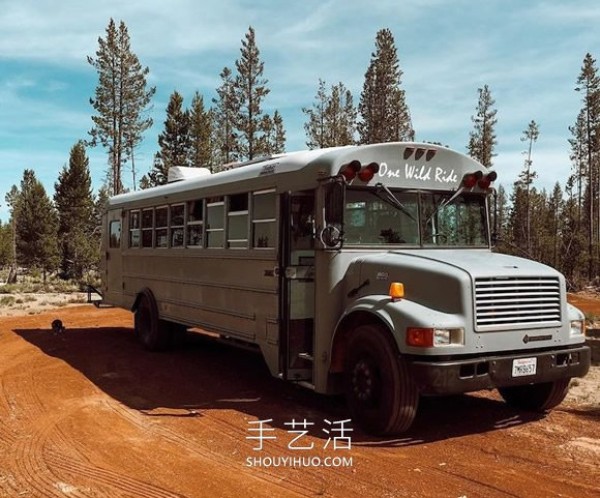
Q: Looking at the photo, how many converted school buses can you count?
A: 1